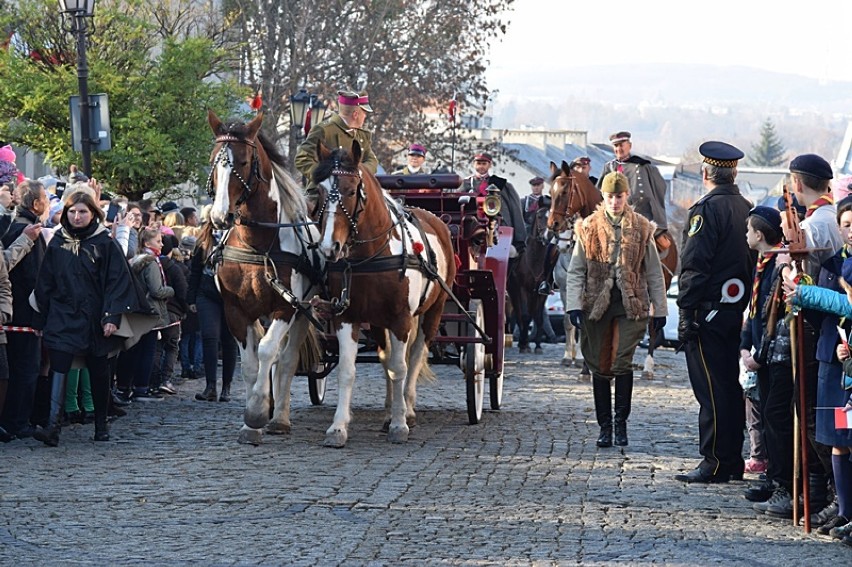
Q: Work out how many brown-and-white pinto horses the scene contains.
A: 2